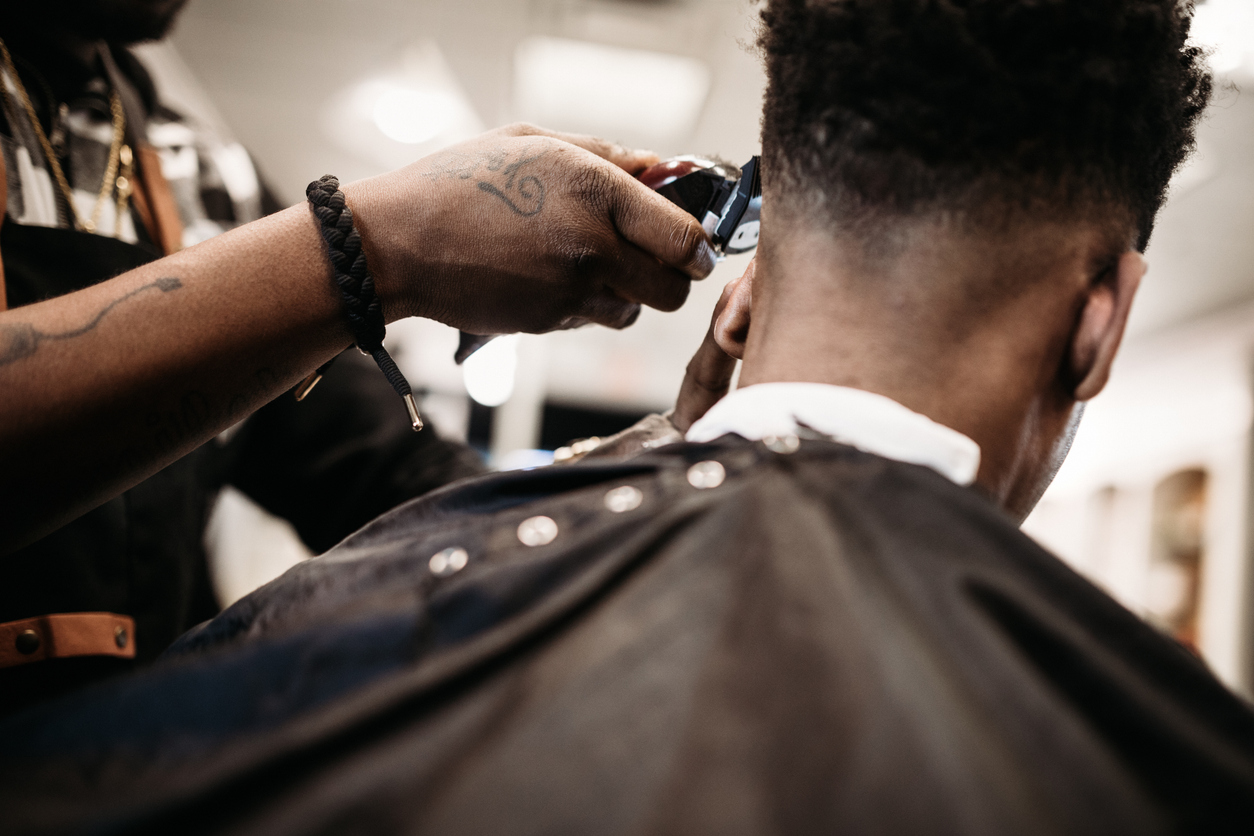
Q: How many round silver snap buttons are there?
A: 5